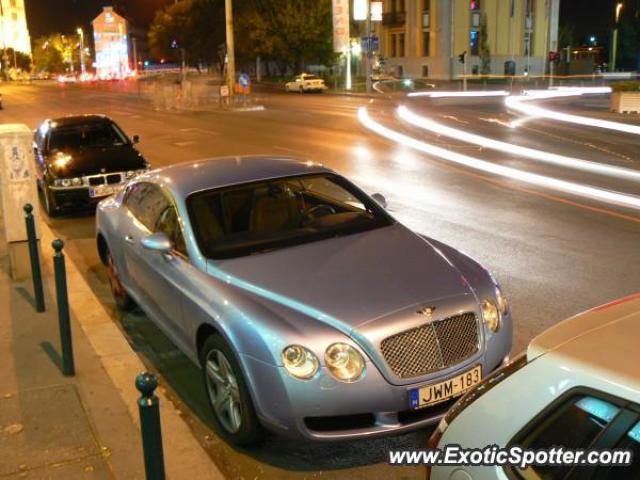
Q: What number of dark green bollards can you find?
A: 3